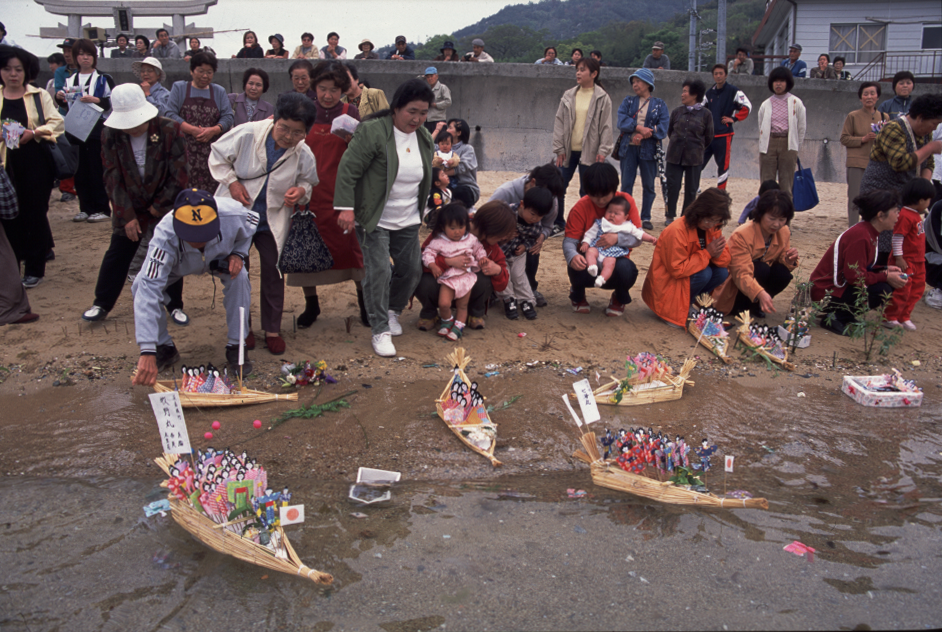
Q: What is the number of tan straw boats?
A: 7